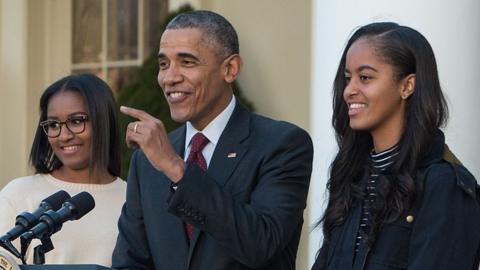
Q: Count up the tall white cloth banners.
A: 0